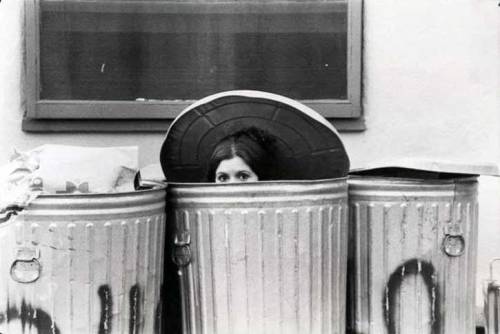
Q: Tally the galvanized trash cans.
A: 3